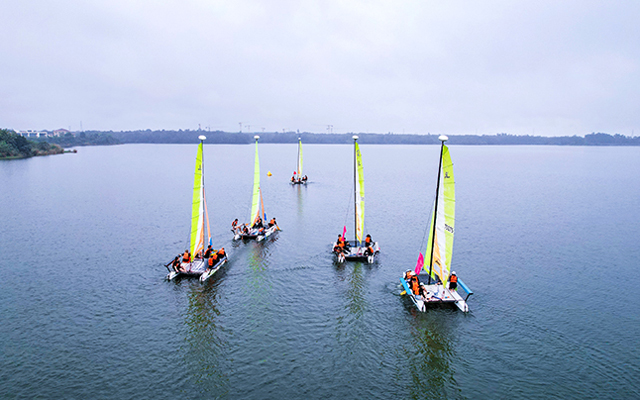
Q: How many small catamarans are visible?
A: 5